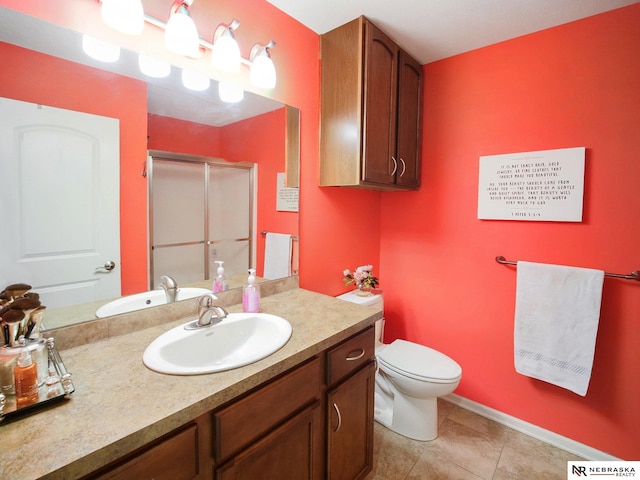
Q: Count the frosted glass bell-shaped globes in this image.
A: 4